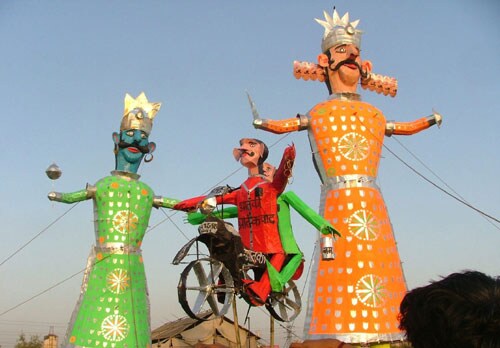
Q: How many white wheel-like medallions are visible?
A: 6